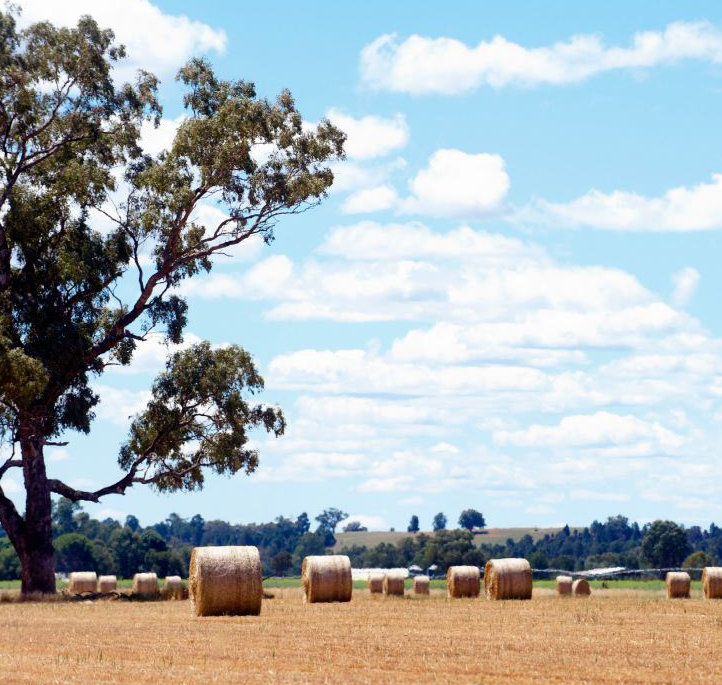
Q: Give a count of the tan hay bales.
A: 15